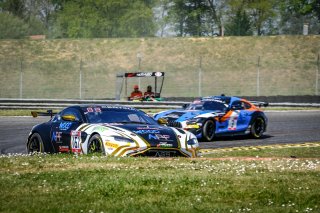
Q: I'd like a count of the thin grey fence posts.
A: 6